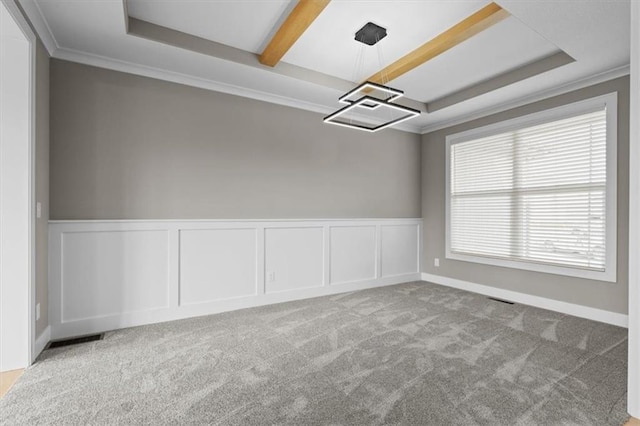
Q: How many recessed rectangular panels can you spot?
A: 5